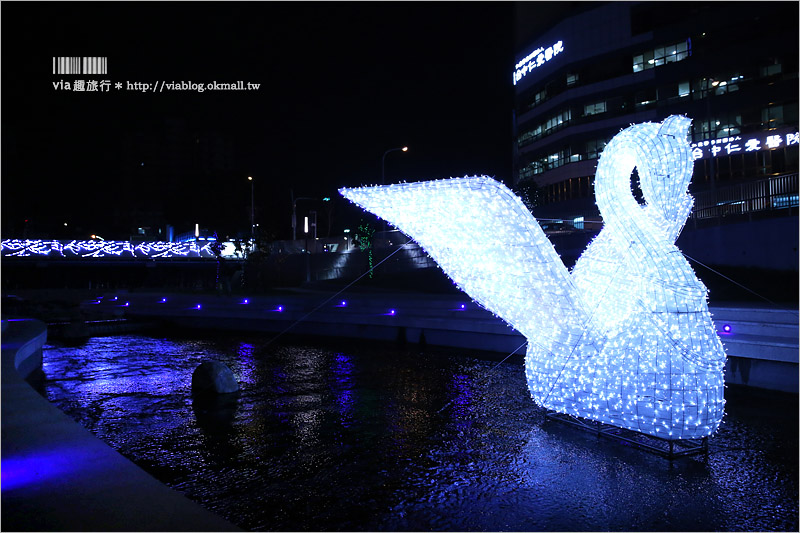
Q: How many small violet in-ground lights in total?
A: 11